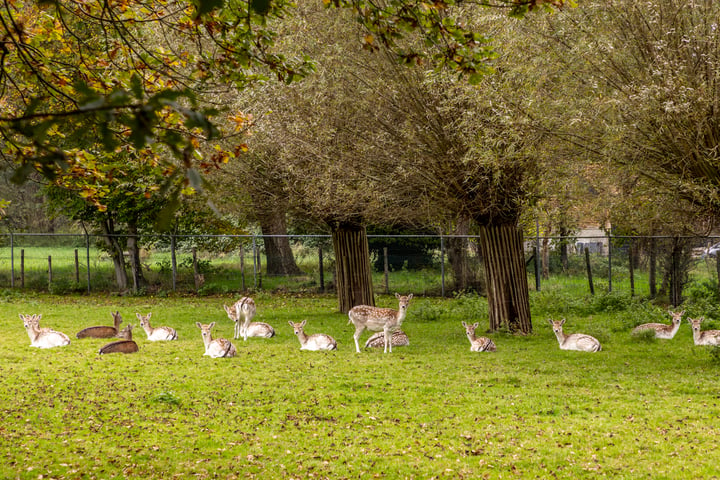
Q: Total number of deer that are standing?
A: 2